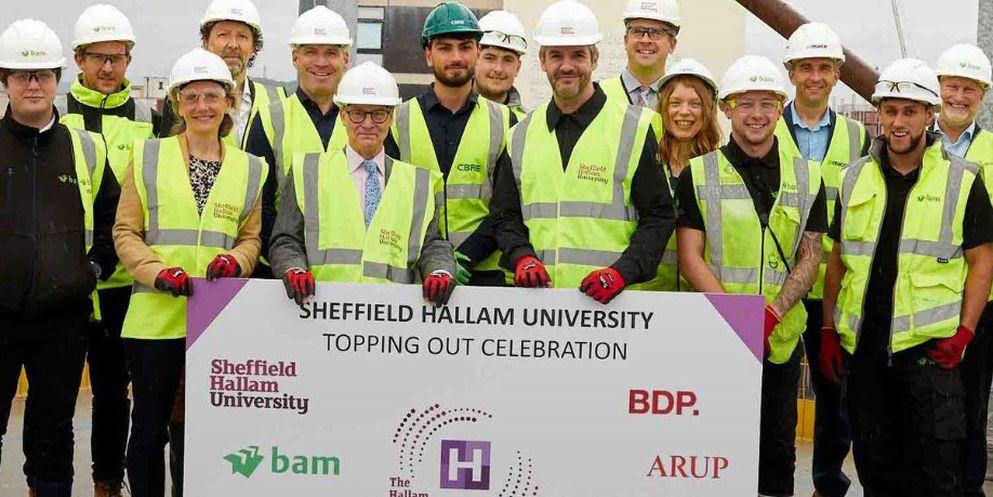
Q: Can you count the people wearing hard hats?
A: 15